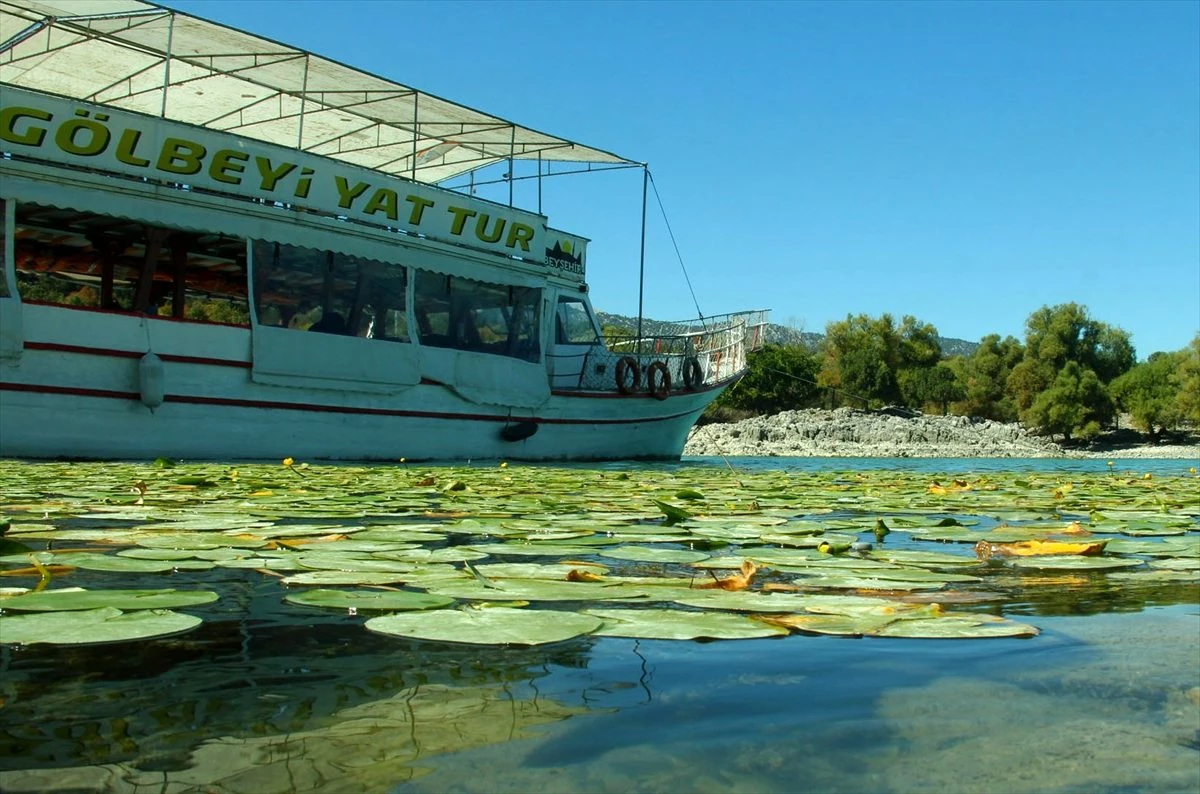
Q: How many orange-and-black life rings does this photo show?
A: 3